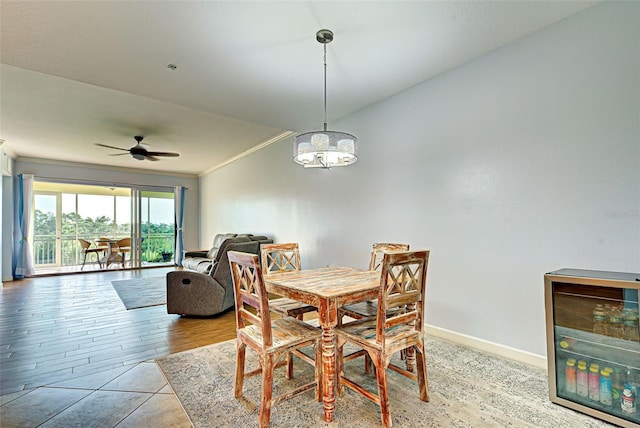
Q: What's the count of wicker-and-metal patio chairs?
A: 3